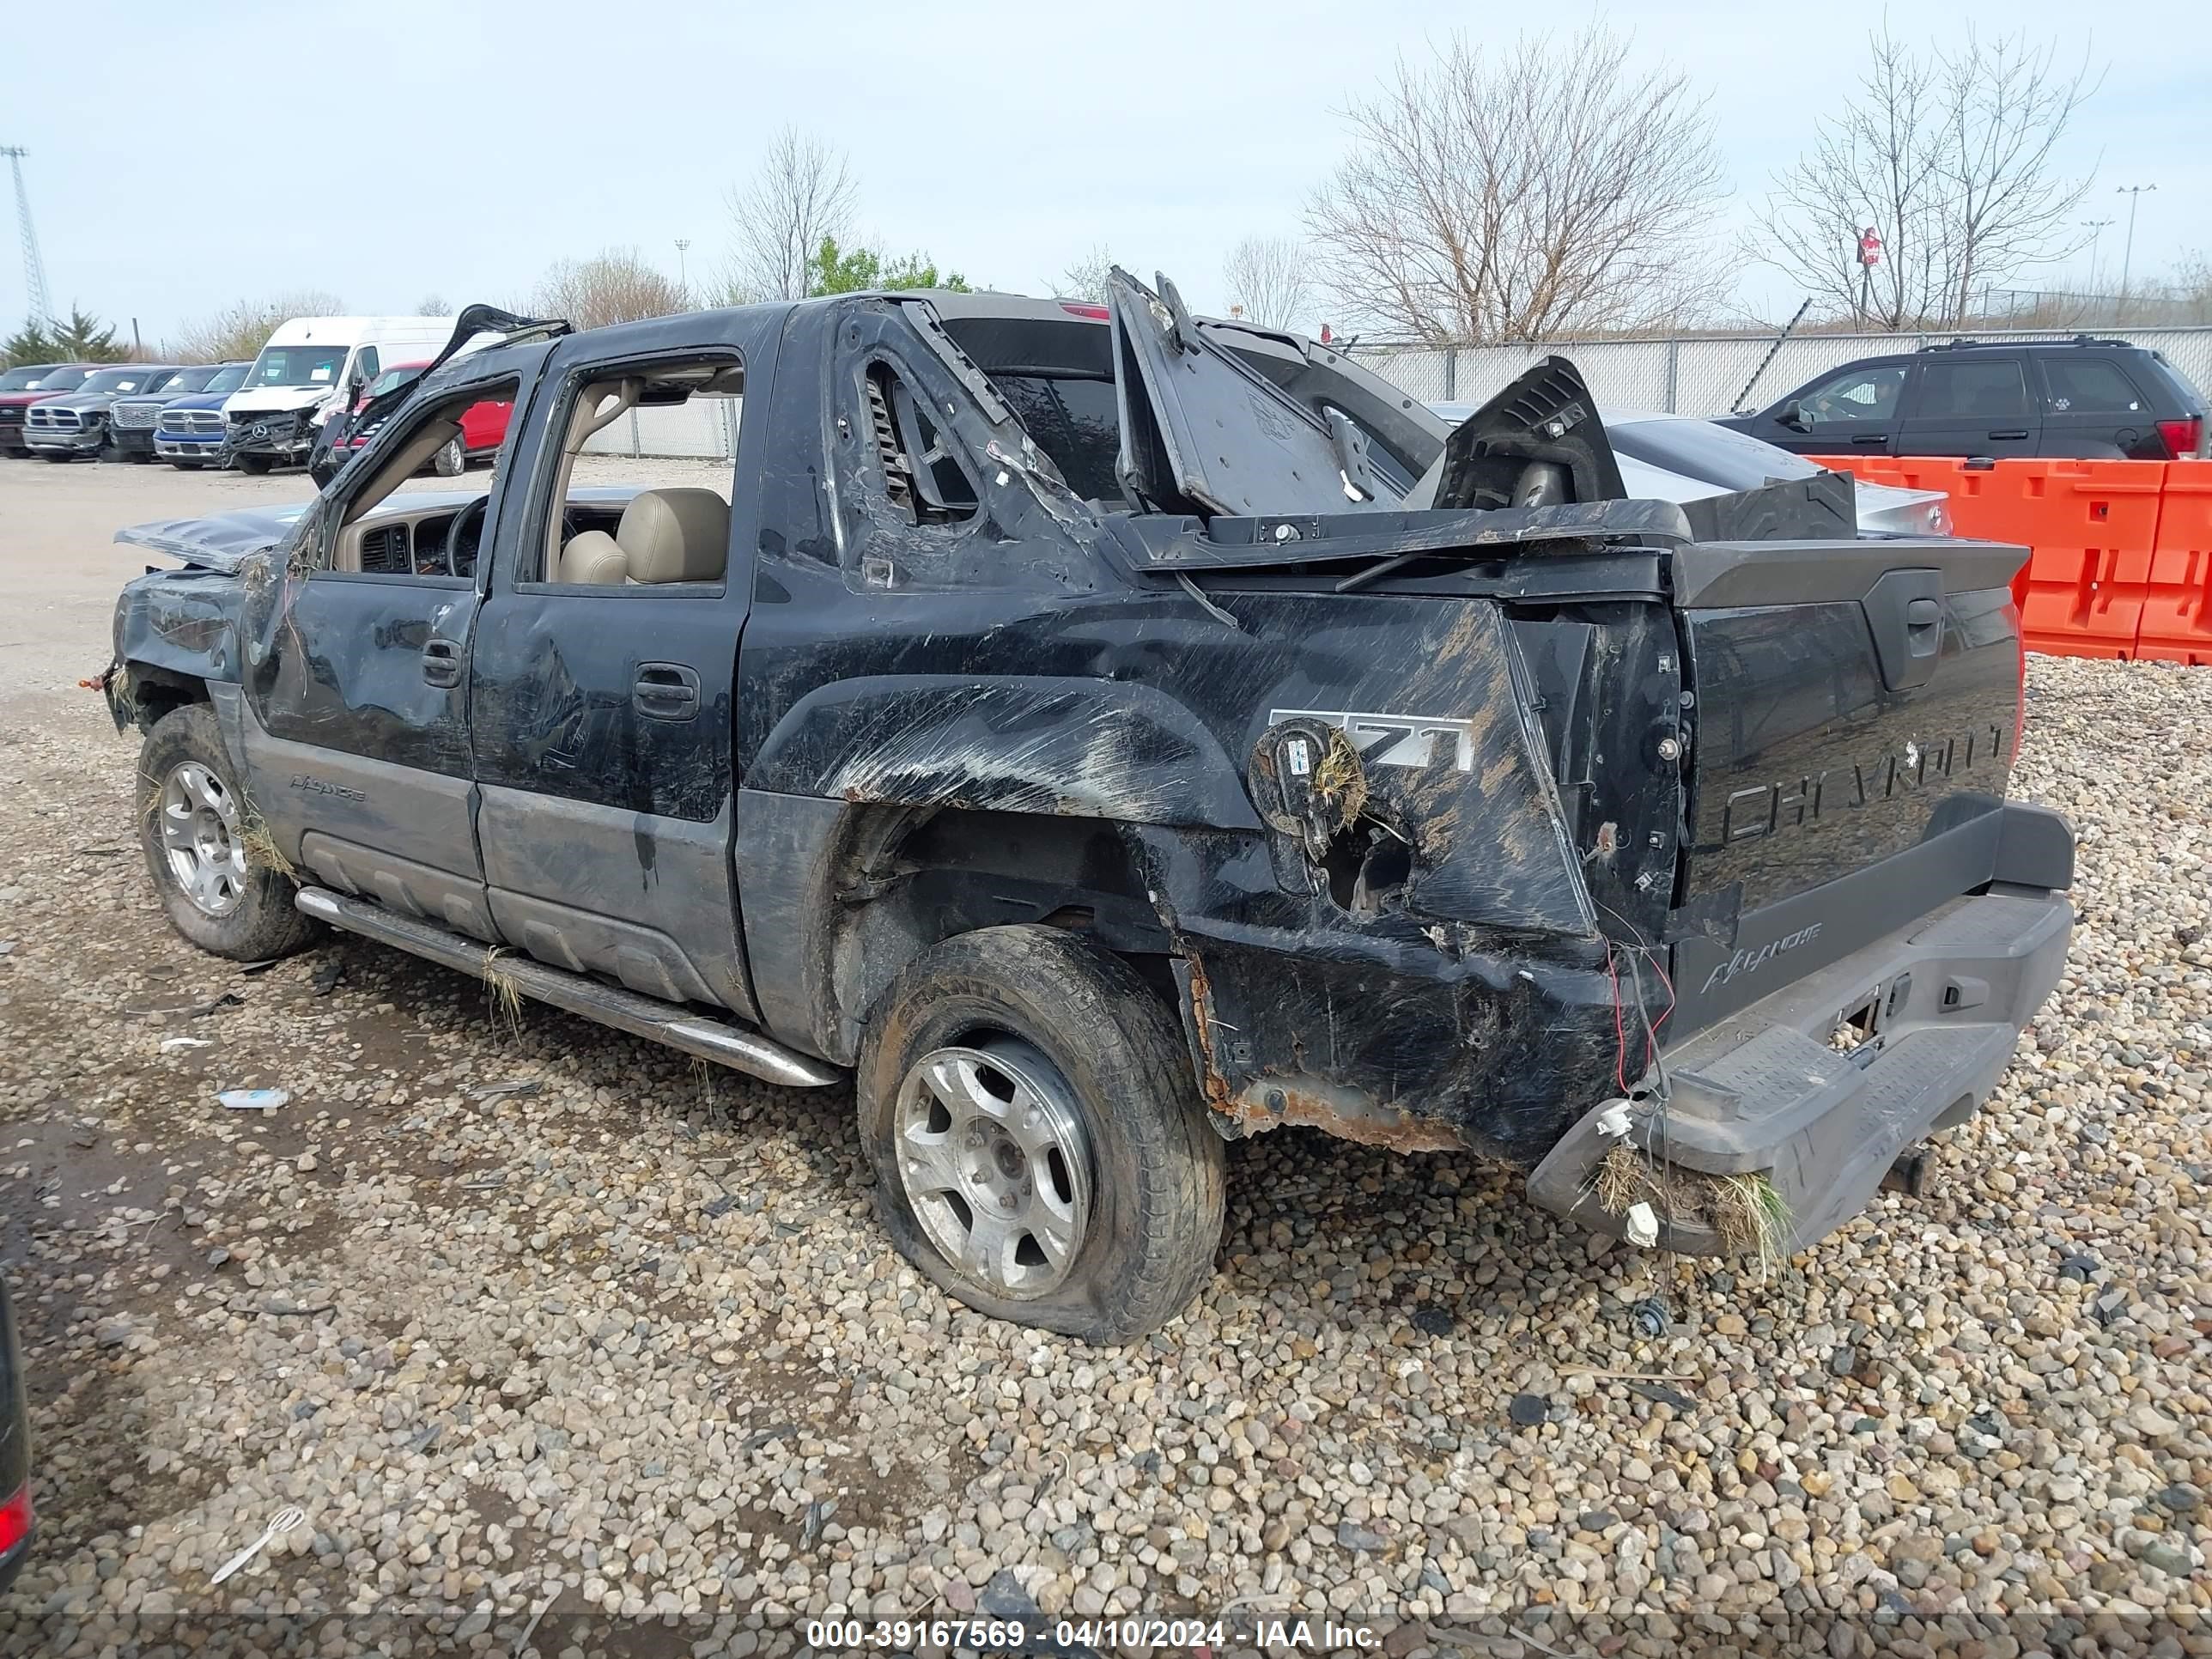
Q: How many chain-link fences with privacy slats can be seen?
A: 1